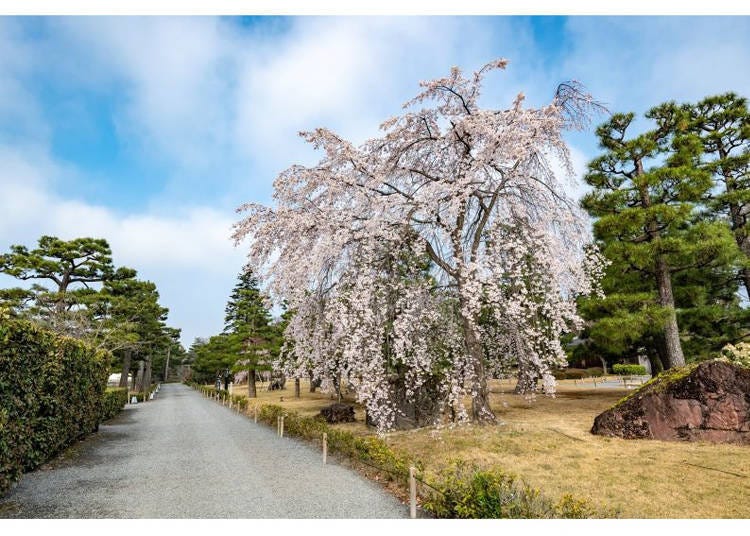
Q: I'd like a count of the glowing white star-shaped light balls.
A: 0